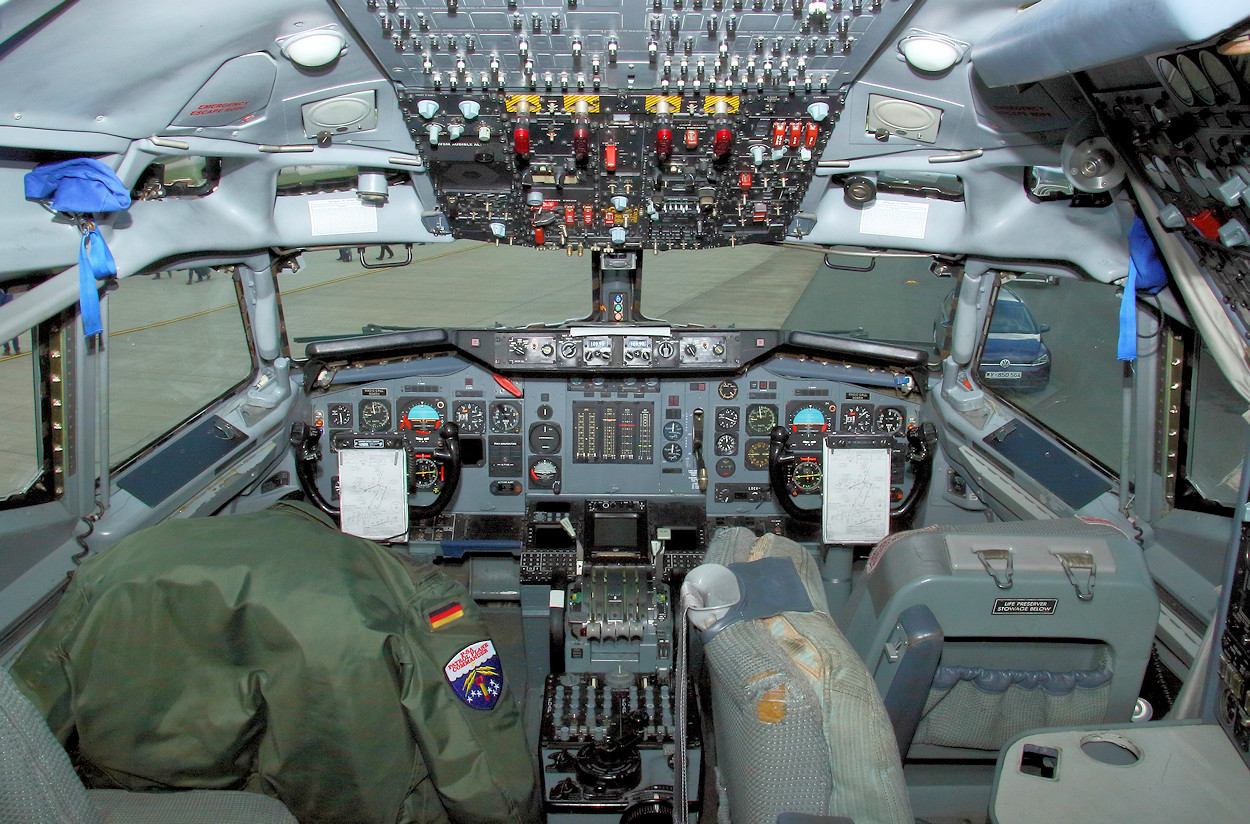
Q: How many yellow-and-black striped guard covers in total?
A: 4